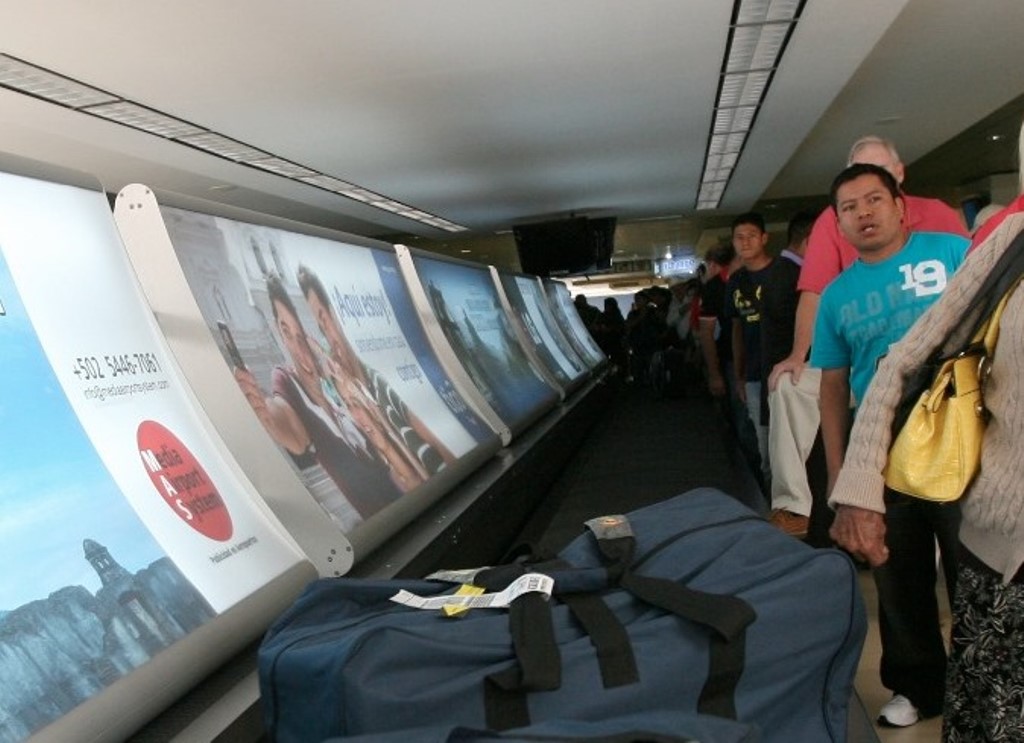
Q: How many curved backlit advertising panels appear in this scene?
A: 5